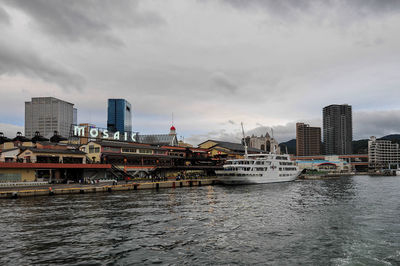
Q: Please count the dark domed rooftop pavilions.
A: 4